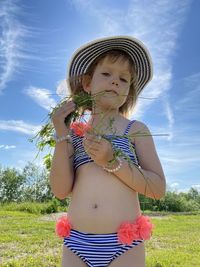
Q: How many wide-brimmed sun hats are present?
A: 1